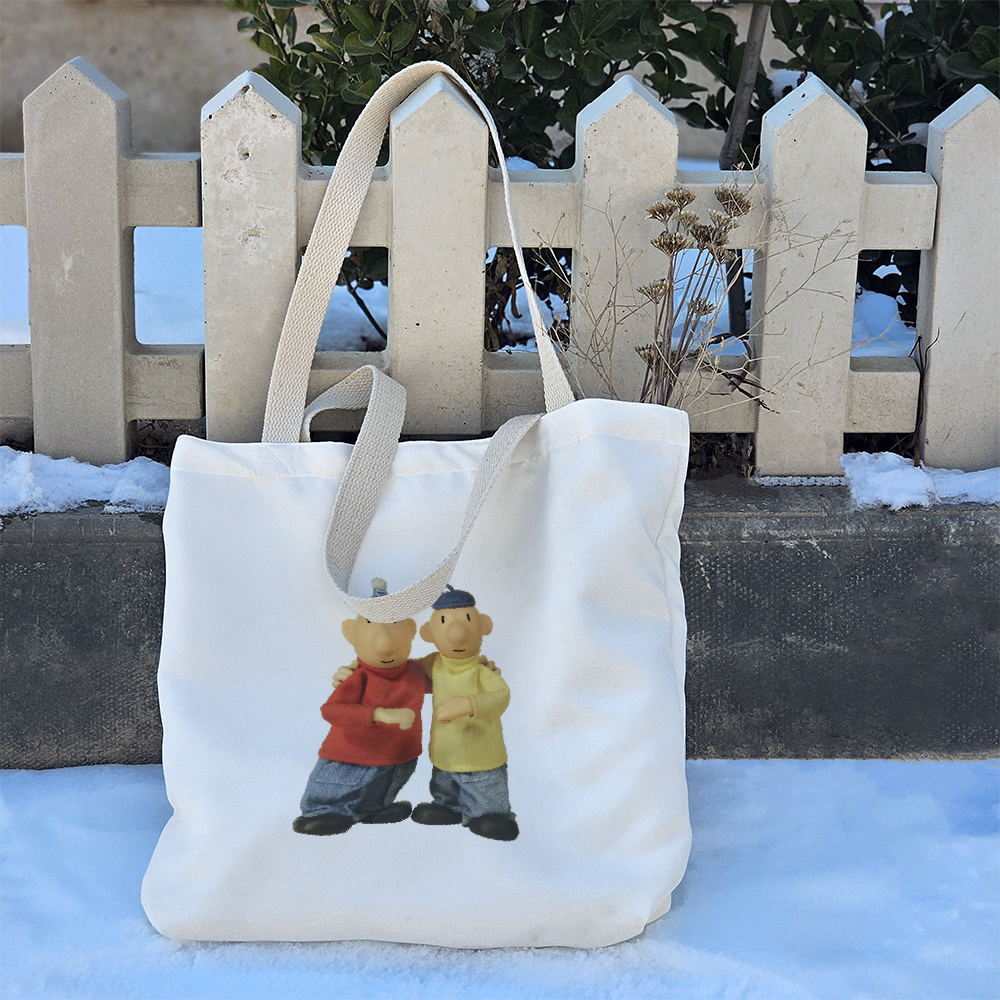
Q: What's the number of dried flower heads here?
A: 11